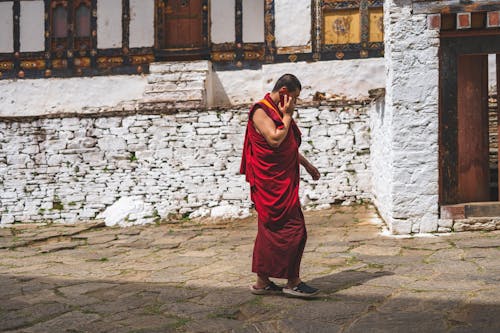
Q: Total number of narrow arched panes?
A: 2